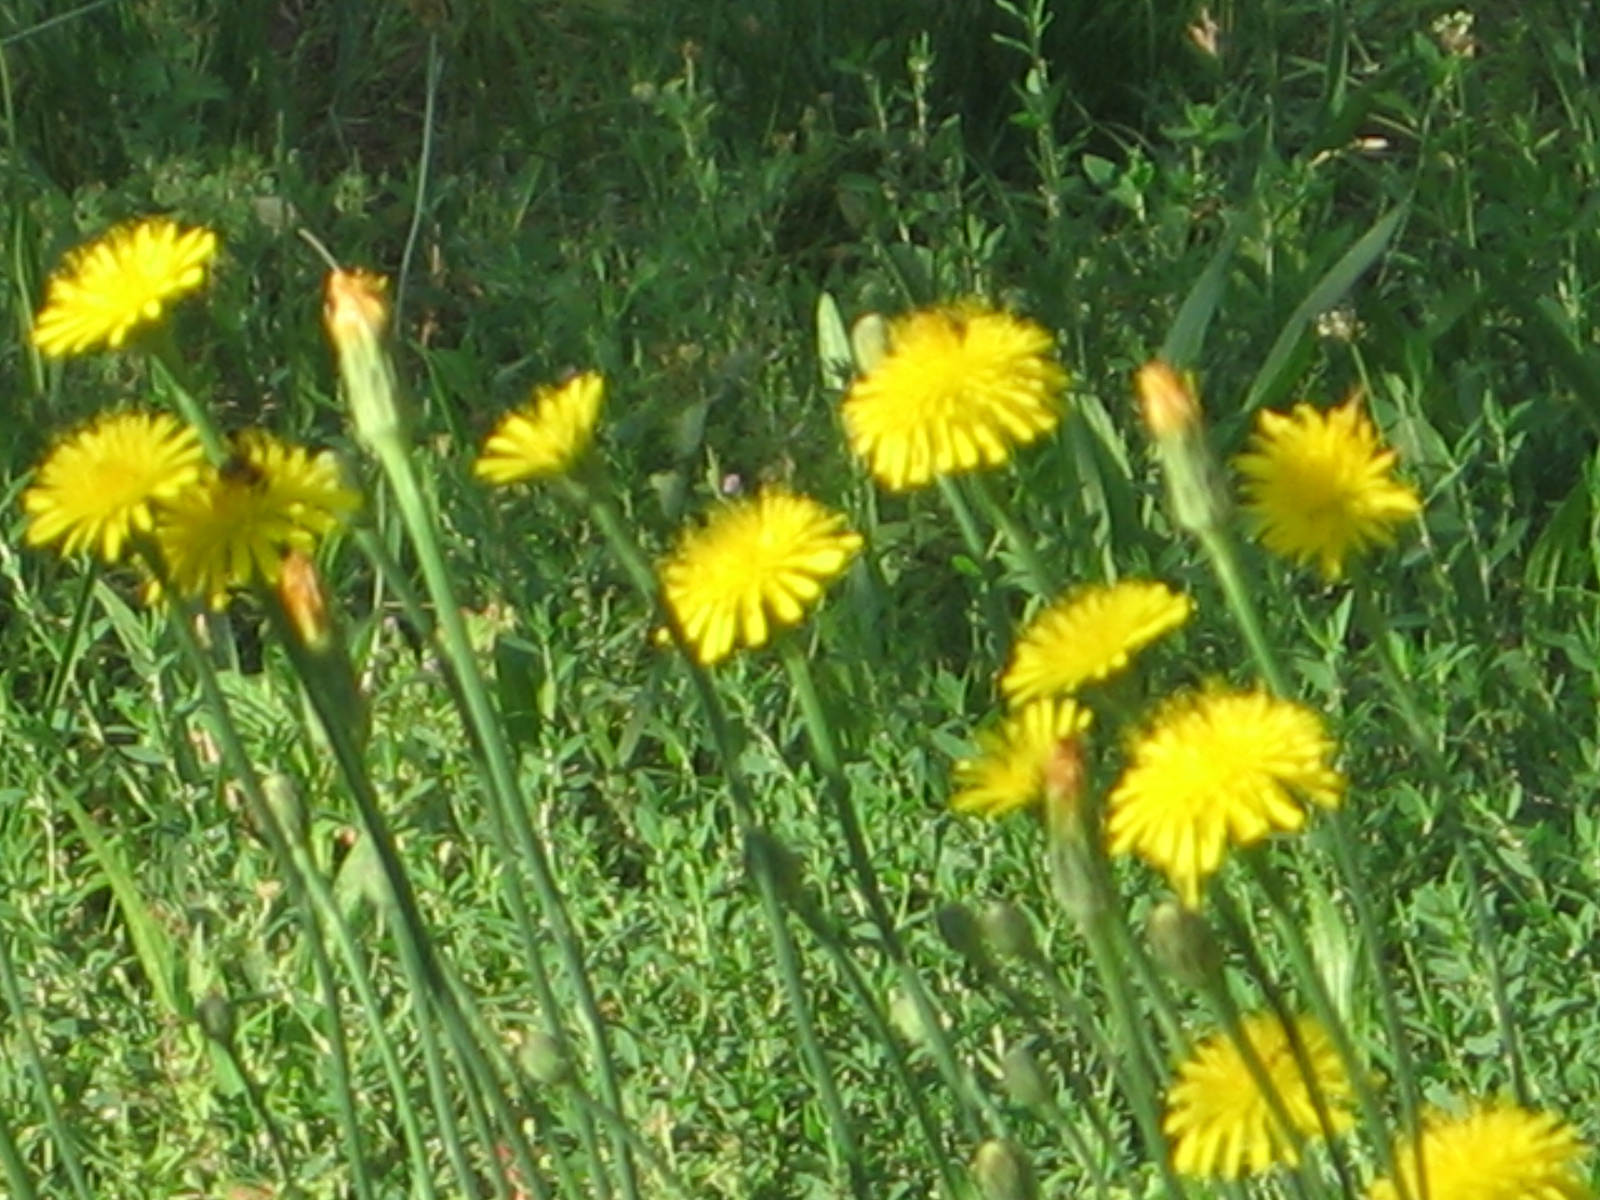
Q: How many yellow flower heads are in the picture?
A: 12